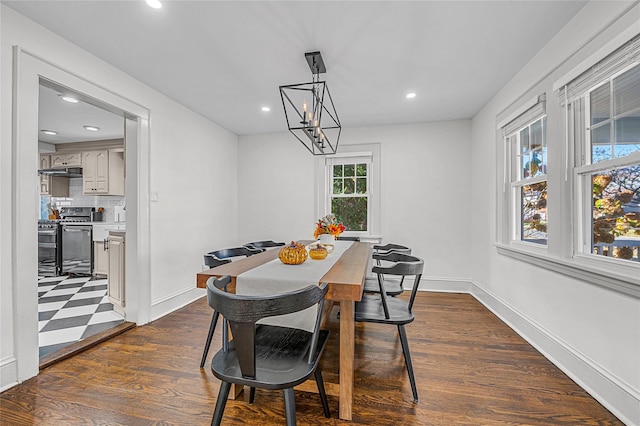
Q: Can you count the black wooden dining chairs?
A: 6